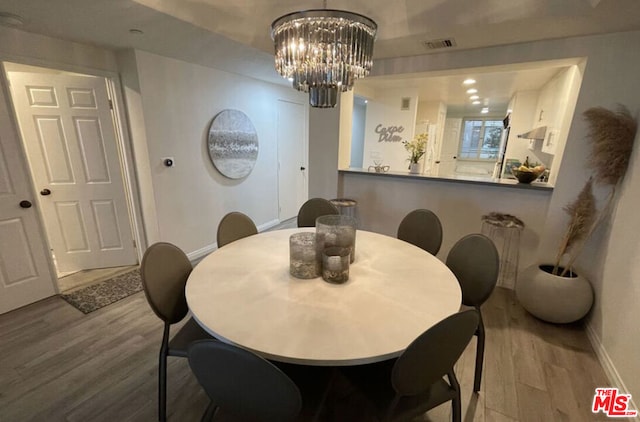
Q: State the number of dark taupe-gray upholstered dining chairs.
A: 7